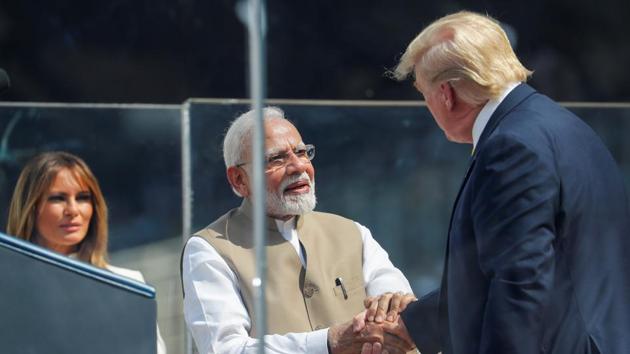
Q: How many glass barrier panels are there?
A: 2